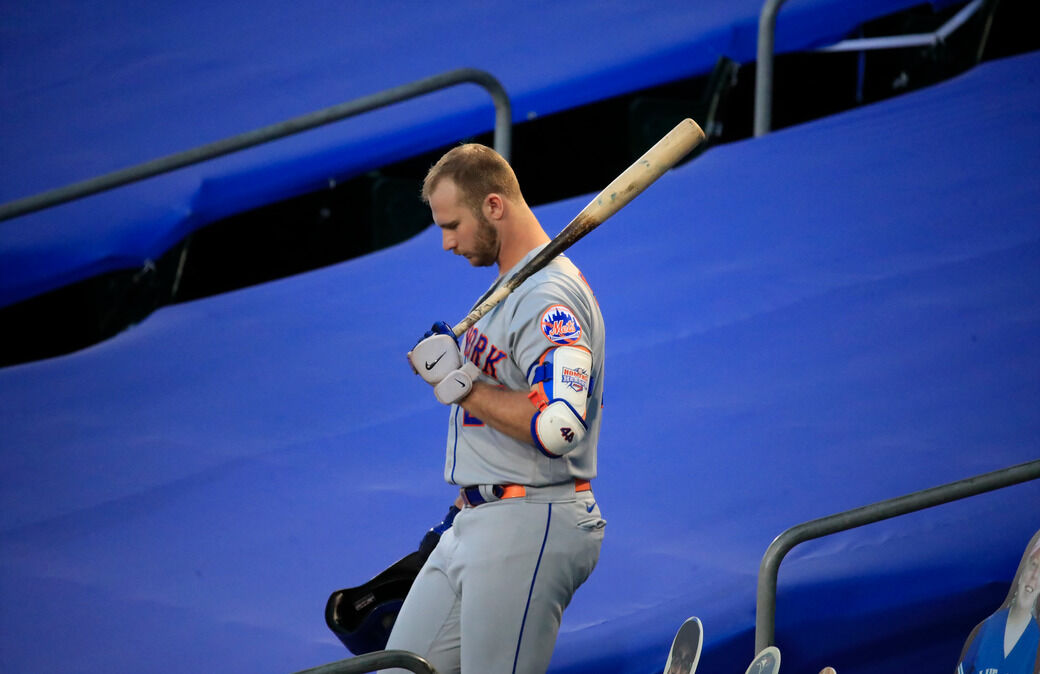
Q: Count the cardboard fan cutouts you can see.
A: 4